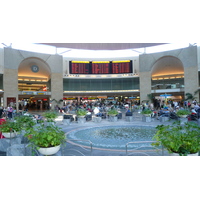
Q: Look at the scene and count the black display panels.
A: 3